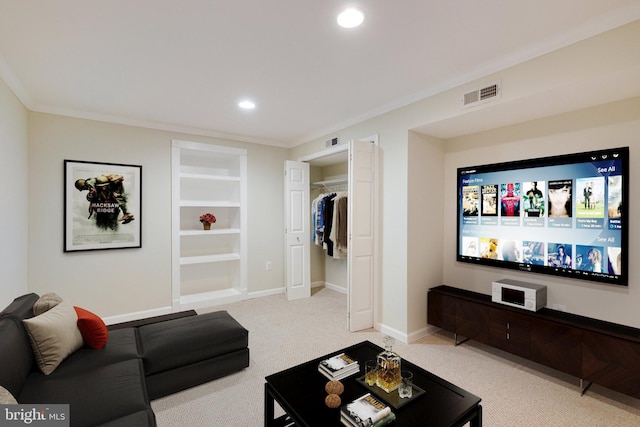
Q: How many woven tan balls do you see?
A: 2